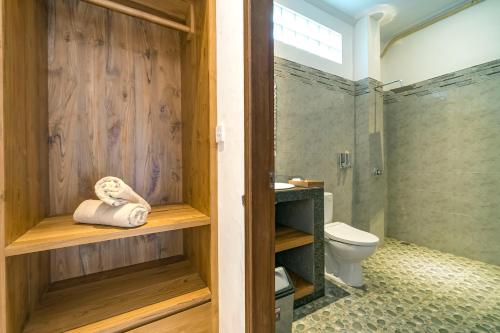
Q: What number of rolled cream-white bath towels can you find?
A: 2